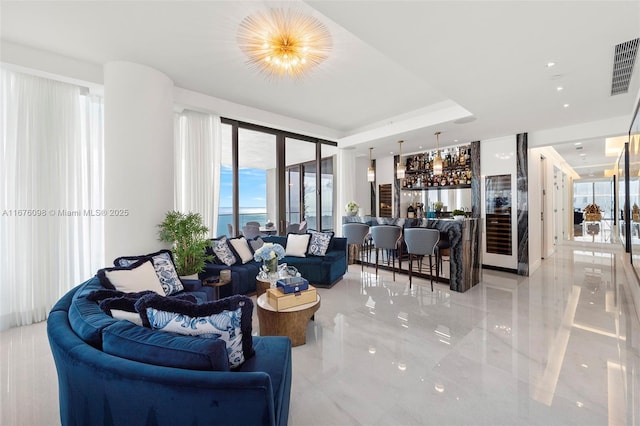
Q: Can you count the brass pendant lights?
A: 3